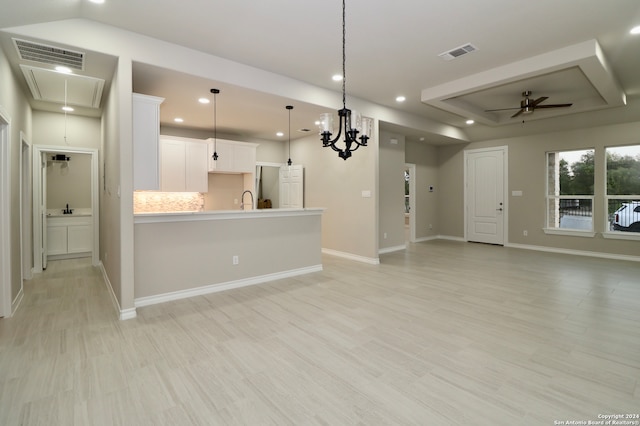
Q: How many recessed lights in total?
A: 11